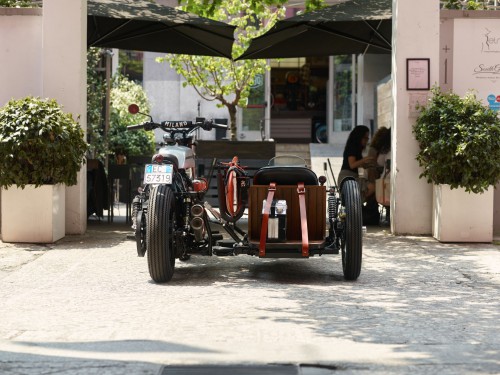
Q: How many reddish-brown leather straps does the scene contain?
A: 2